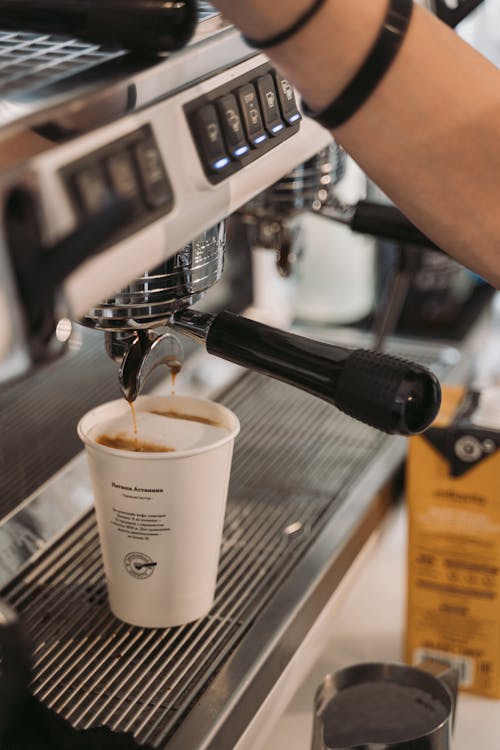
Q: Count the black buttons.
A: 8